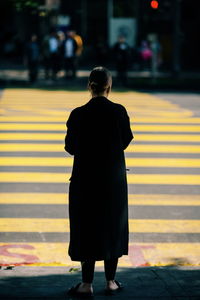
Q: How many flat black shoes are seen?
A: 2